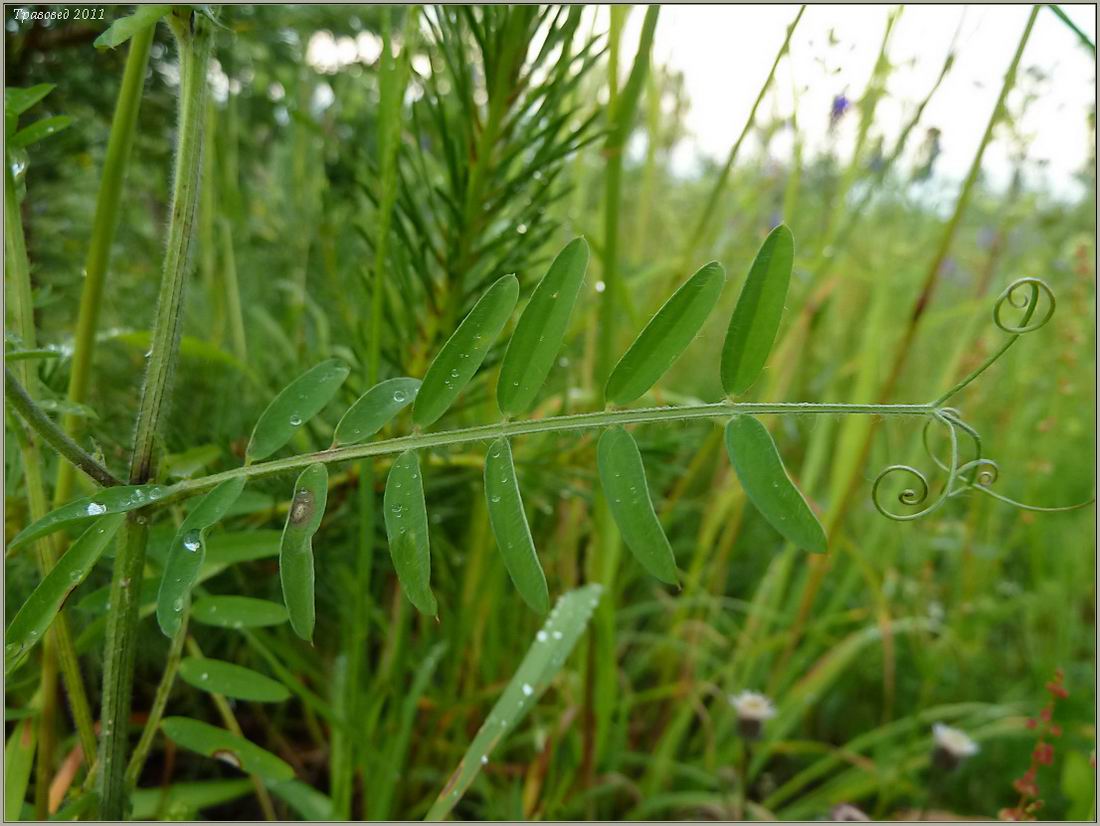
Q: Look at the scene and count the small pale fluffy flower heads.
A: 2